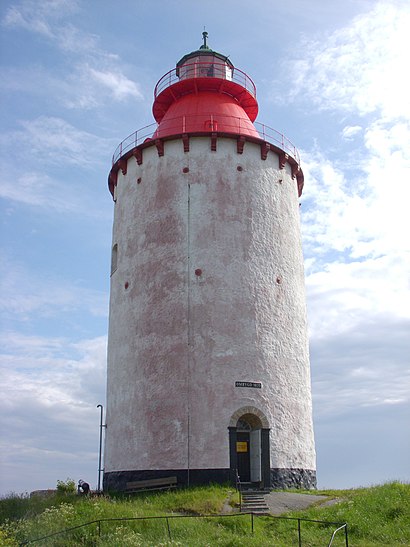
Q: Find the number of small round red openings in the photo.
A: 7